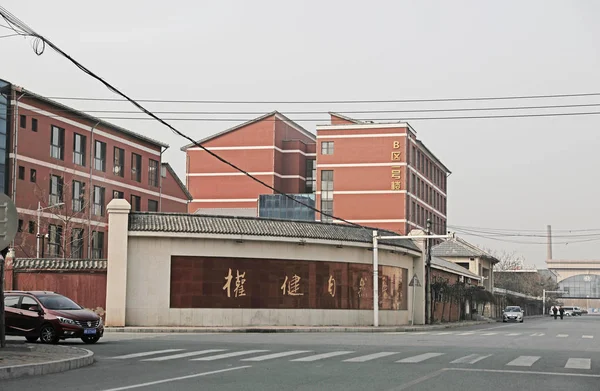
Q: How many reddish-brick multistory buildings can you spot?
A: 3